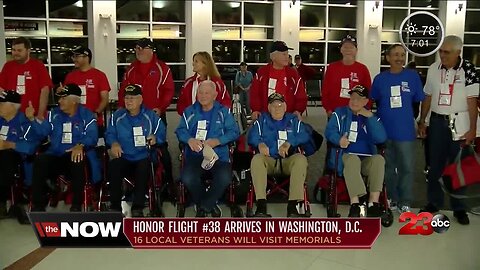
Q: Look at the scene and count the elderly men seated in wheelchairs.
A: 6